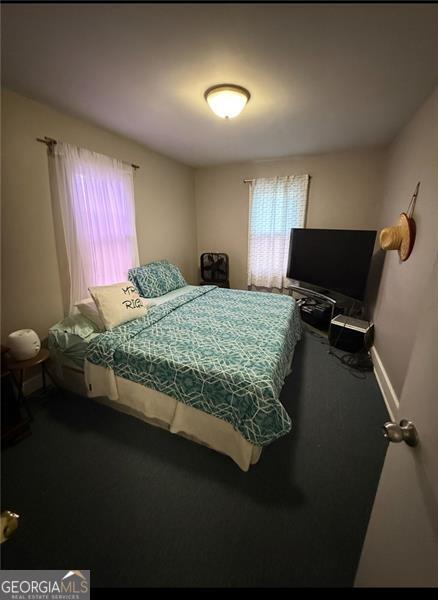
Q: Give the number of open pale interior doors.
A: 1